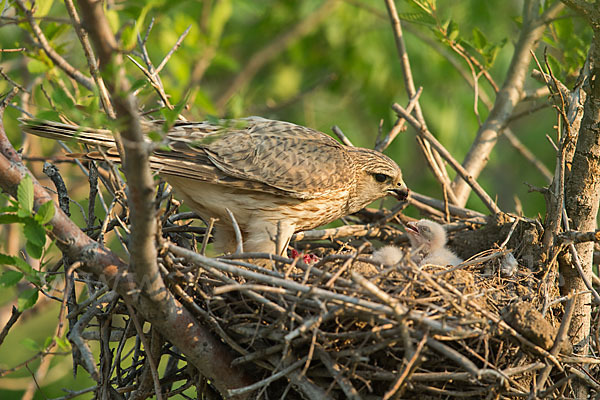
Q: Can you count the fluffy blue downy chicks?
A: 0